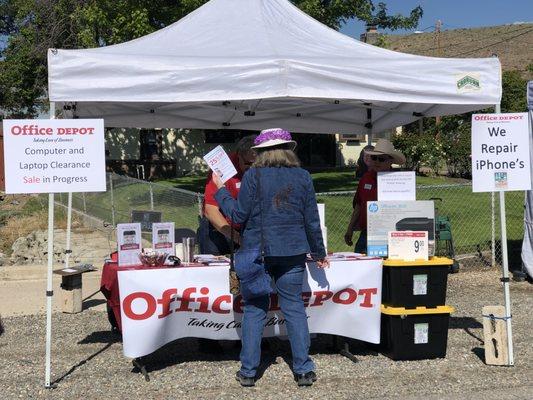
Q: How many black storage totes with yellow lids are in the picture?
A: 2